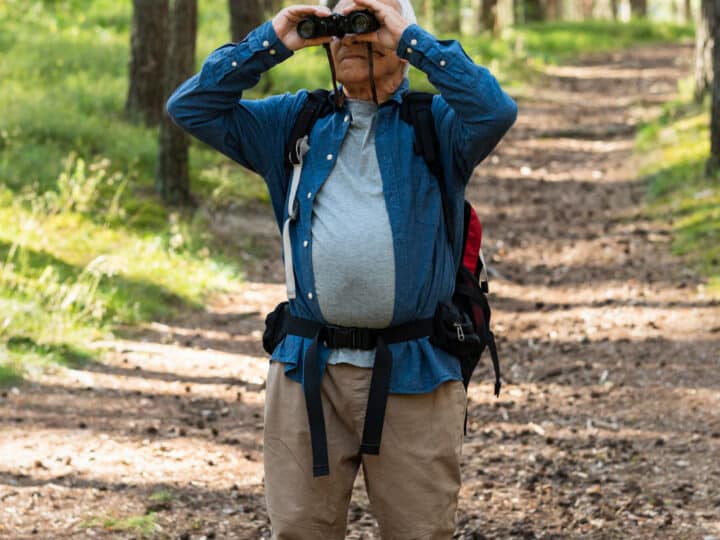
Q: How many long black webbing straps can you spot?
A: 2